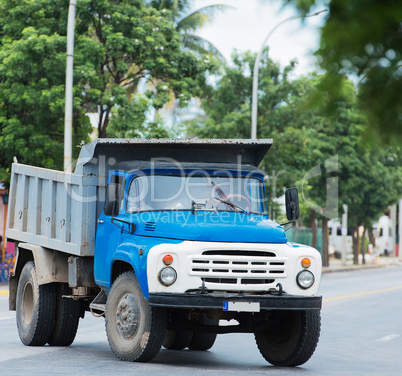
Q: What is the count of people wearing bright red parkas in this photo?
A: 0